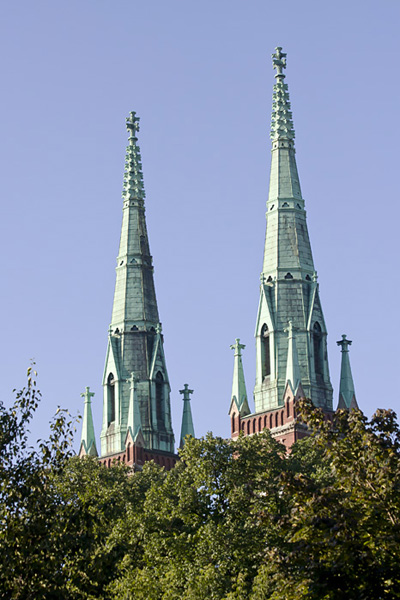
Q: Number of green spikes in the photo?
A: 8